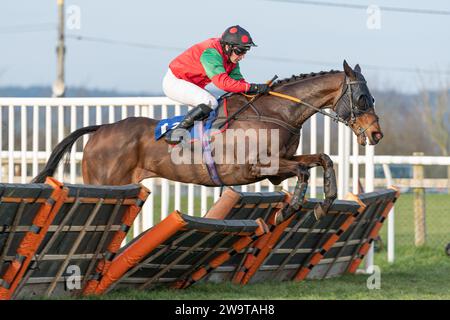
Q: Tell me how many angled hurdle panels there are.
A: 6